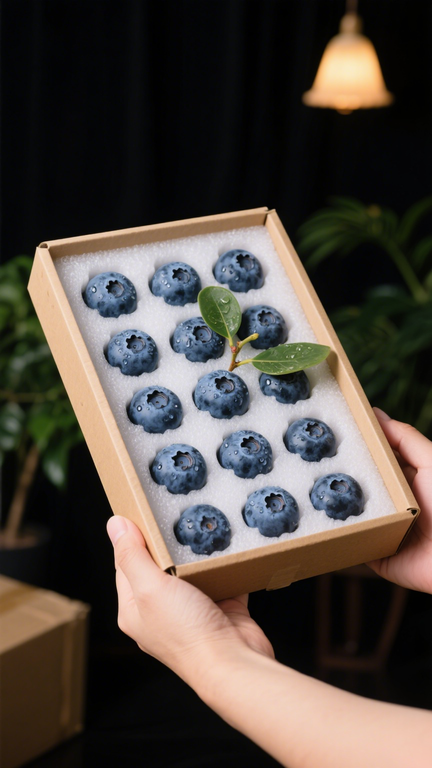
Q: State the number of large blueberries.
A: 15